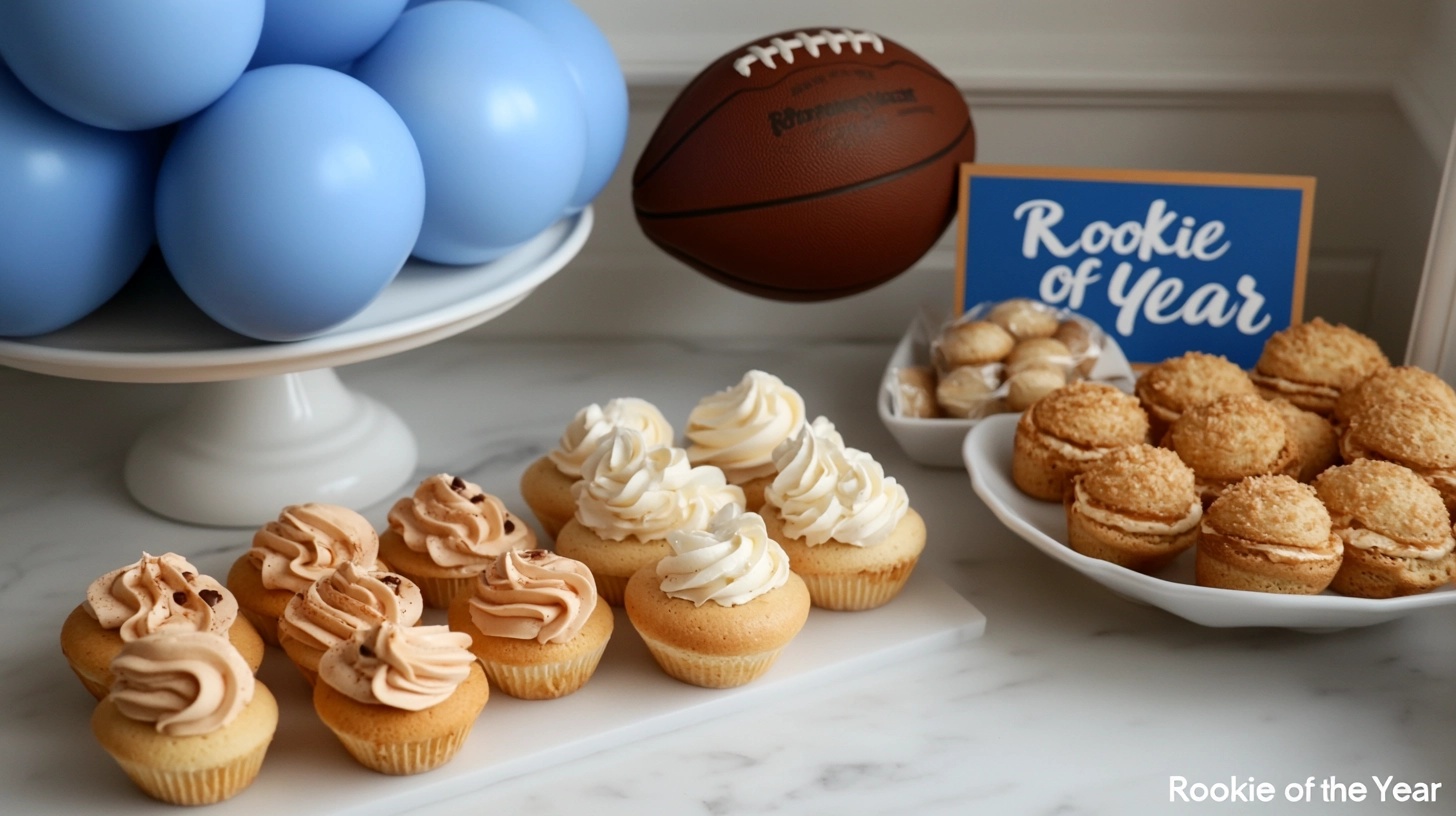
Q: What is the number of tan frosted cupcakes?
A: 7